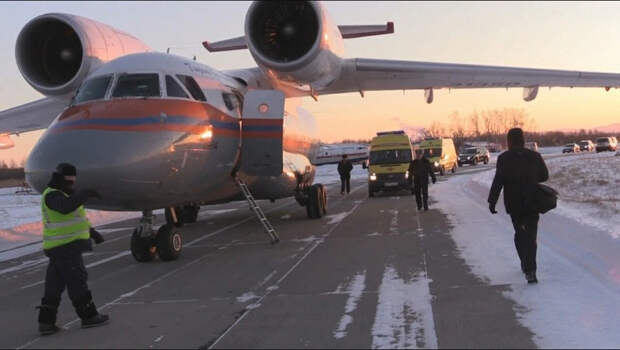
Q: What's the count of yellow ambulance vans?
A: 2